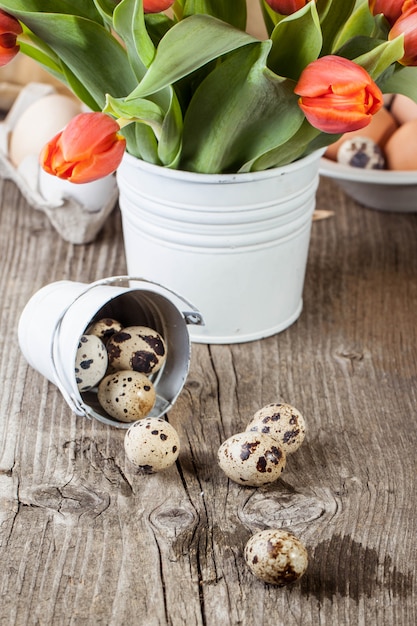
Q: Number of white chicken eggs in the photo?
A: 2